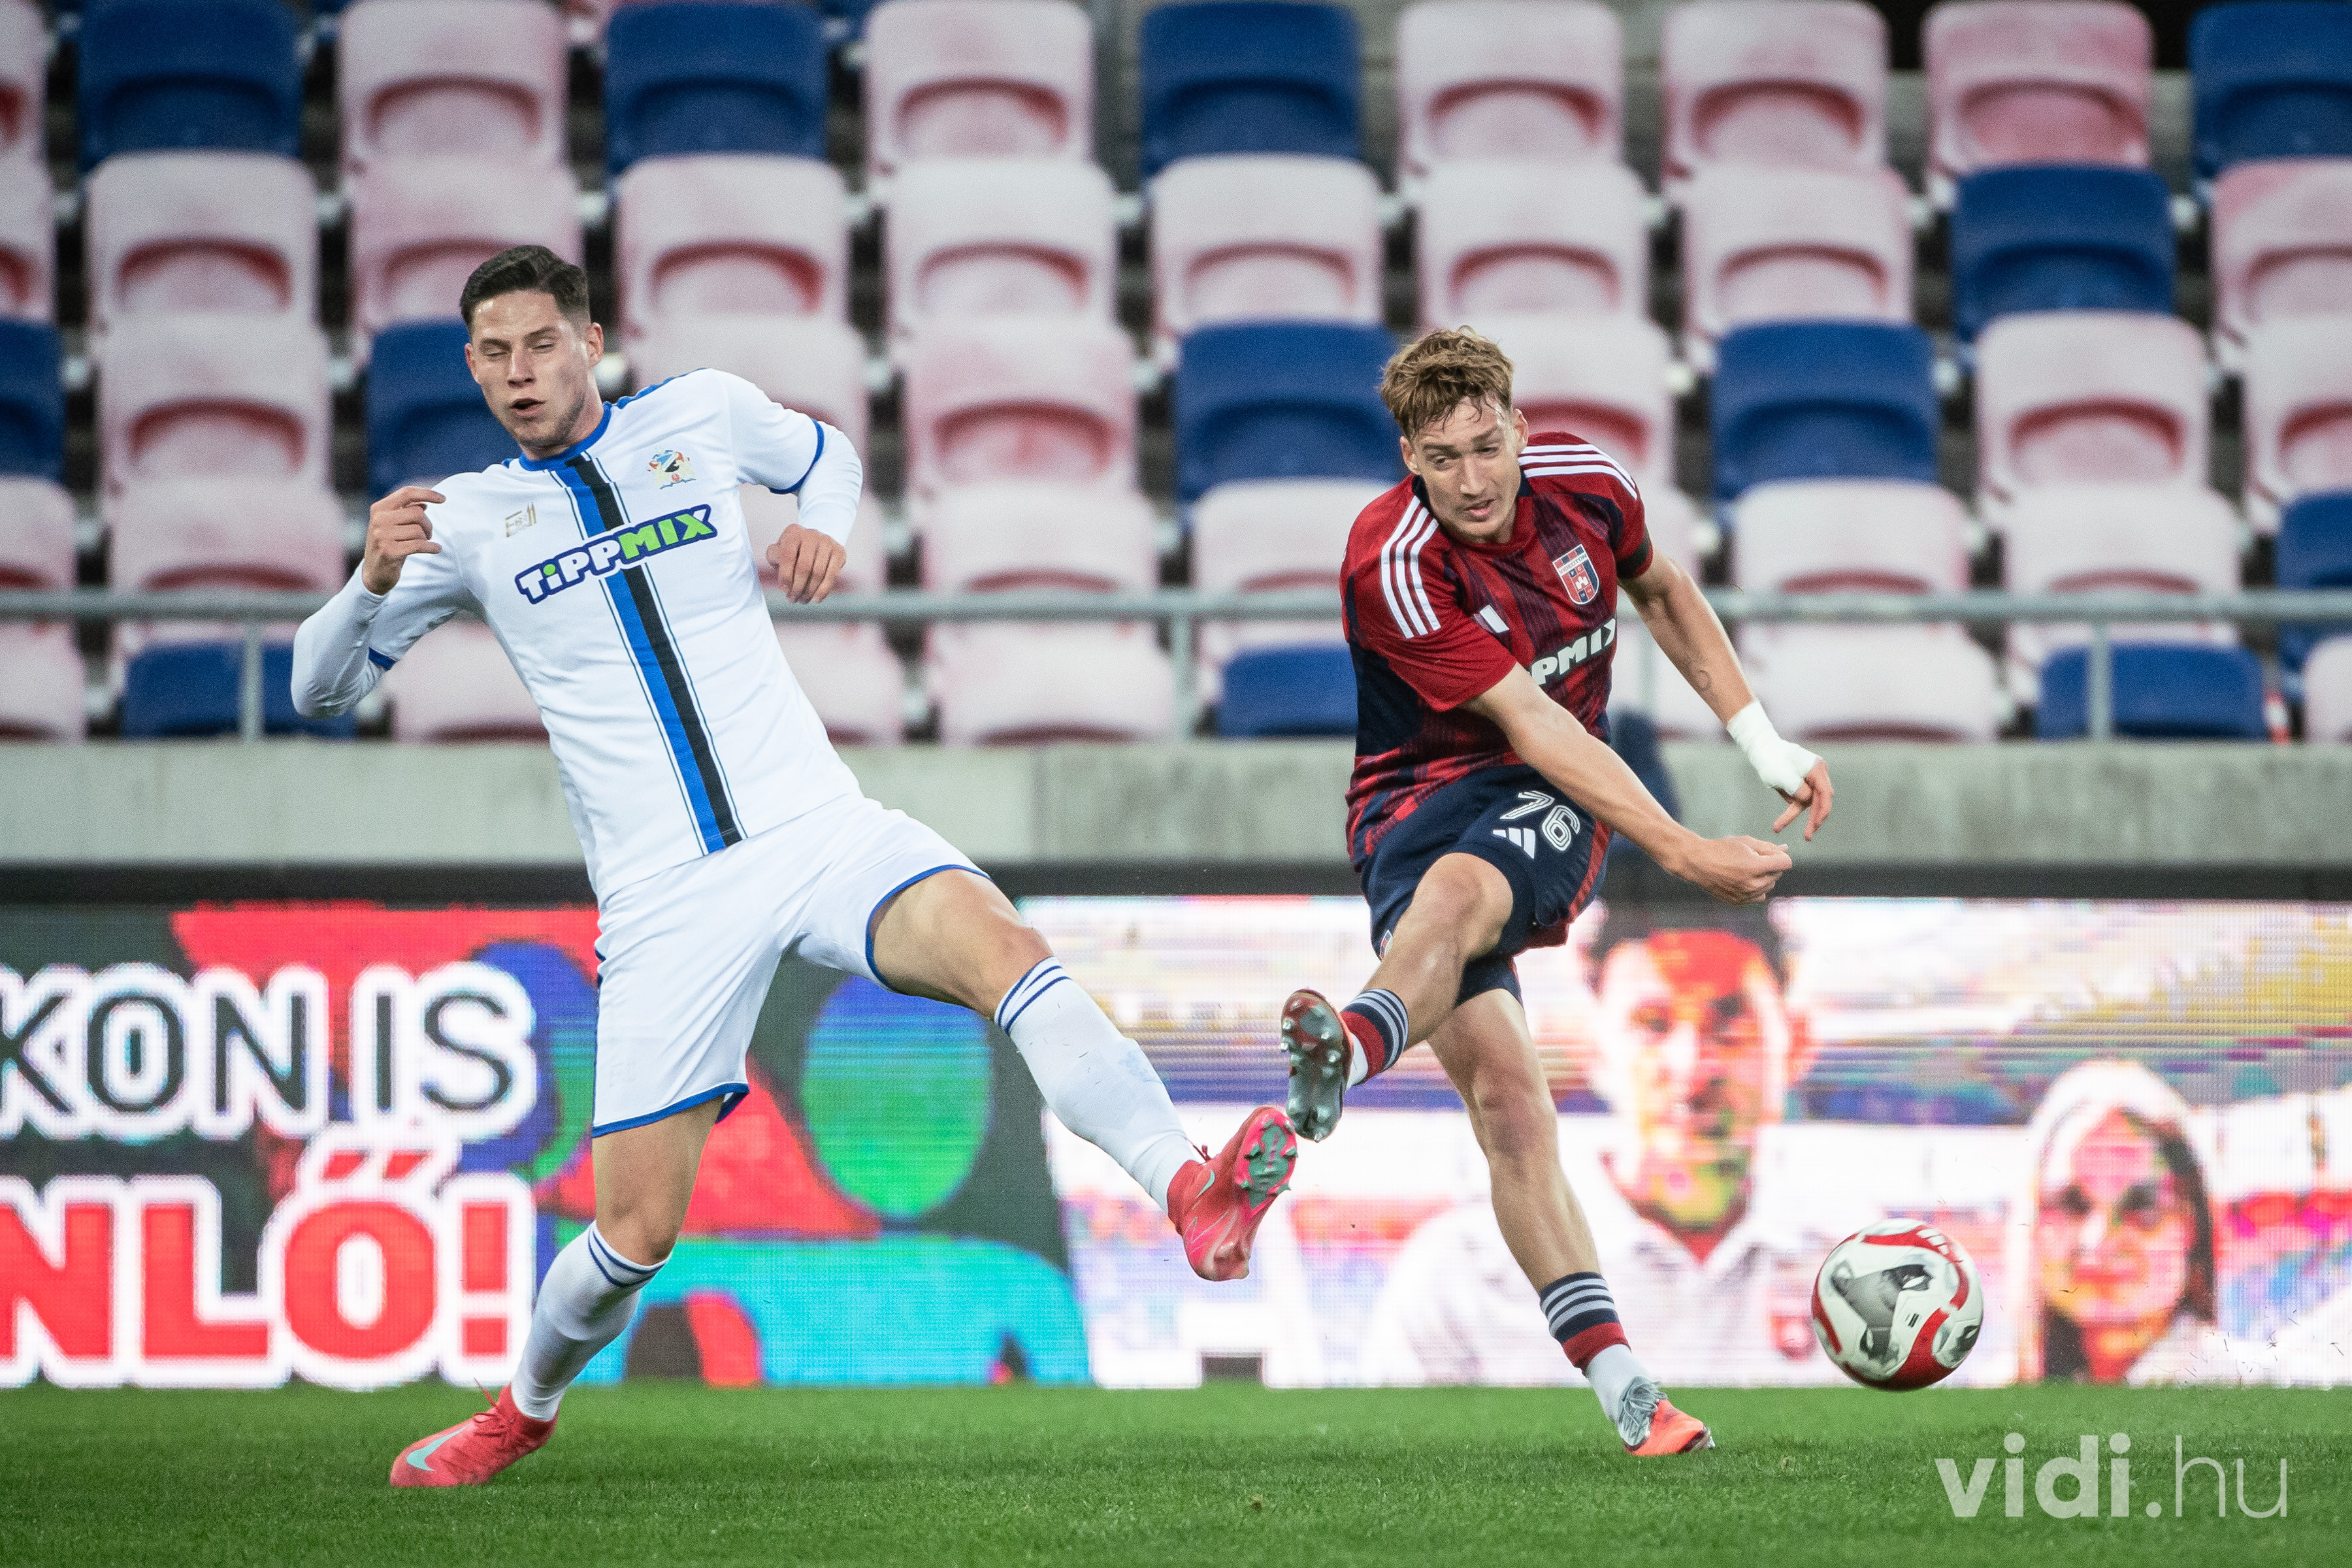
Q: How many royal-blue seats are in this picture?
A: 13